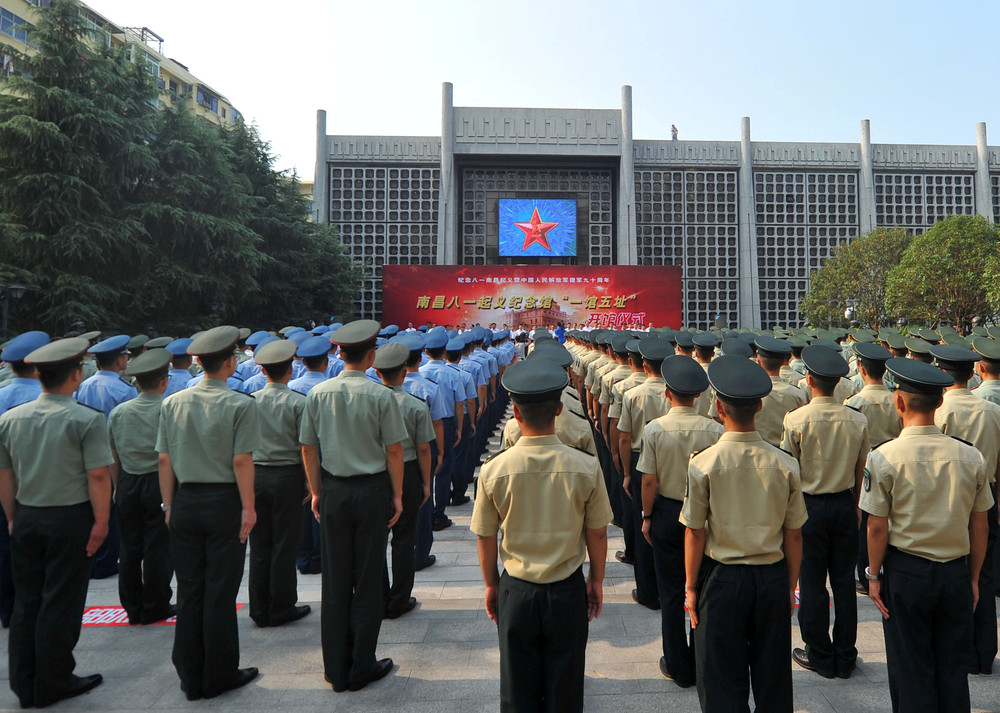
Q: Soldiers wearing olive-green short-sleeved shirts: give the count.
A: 6